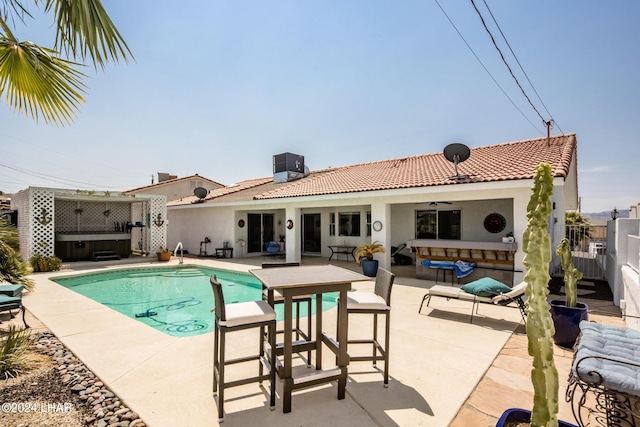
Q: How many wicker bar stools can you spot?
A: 3